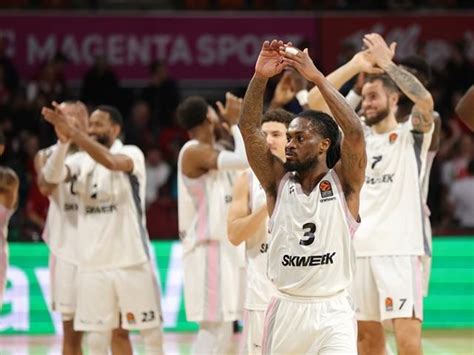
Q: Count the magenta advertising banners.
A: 1